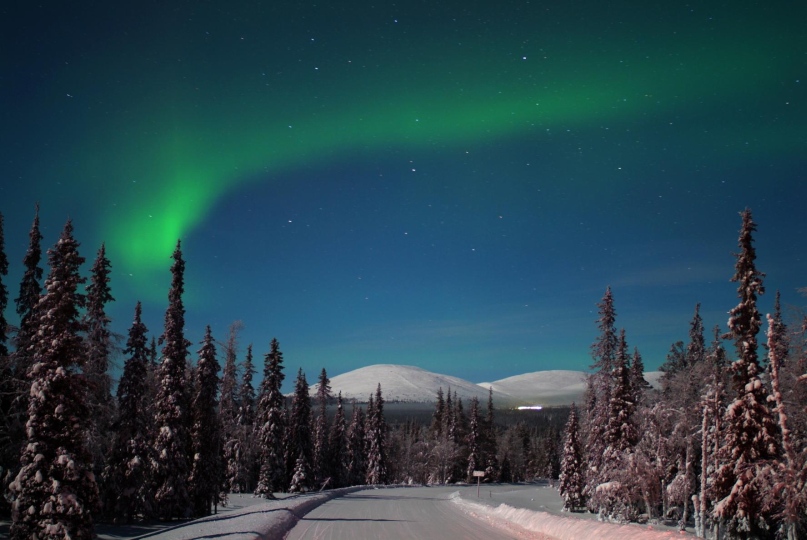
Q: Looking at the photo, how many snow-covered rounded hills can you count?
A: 2